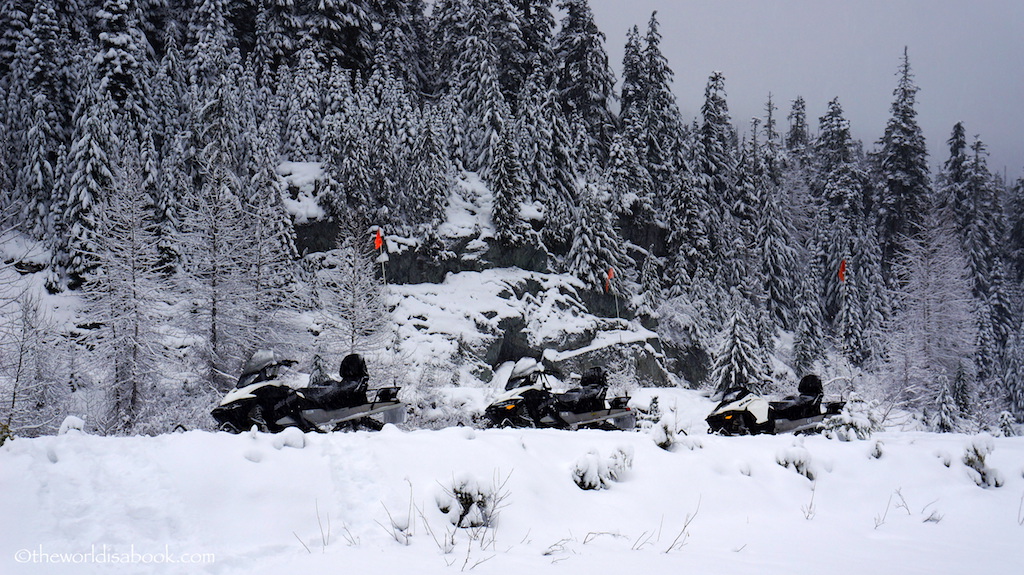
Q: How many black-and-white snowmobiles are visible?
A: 3